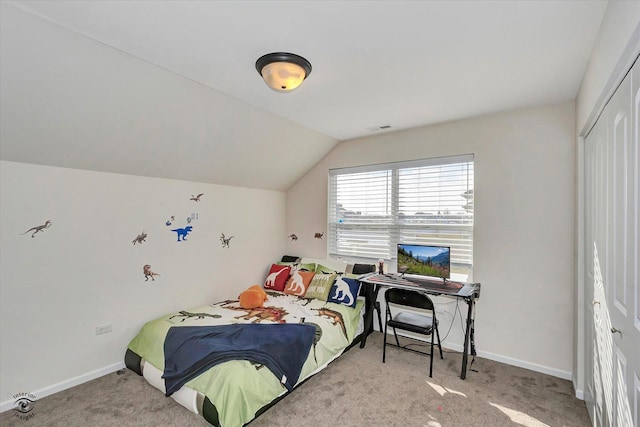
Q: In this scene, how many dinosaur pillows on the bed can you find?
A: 3